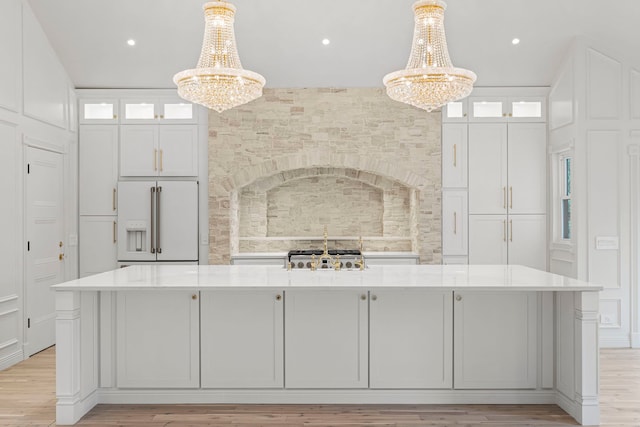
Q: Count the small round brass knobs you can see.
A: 11